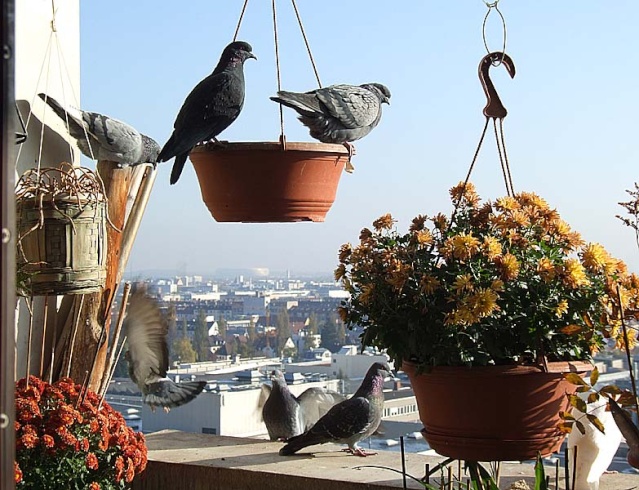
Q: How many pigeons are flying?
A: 1